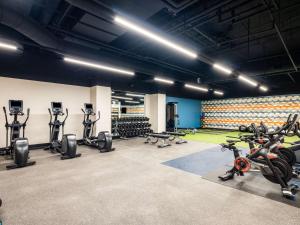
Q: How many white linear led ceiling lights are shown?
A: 9